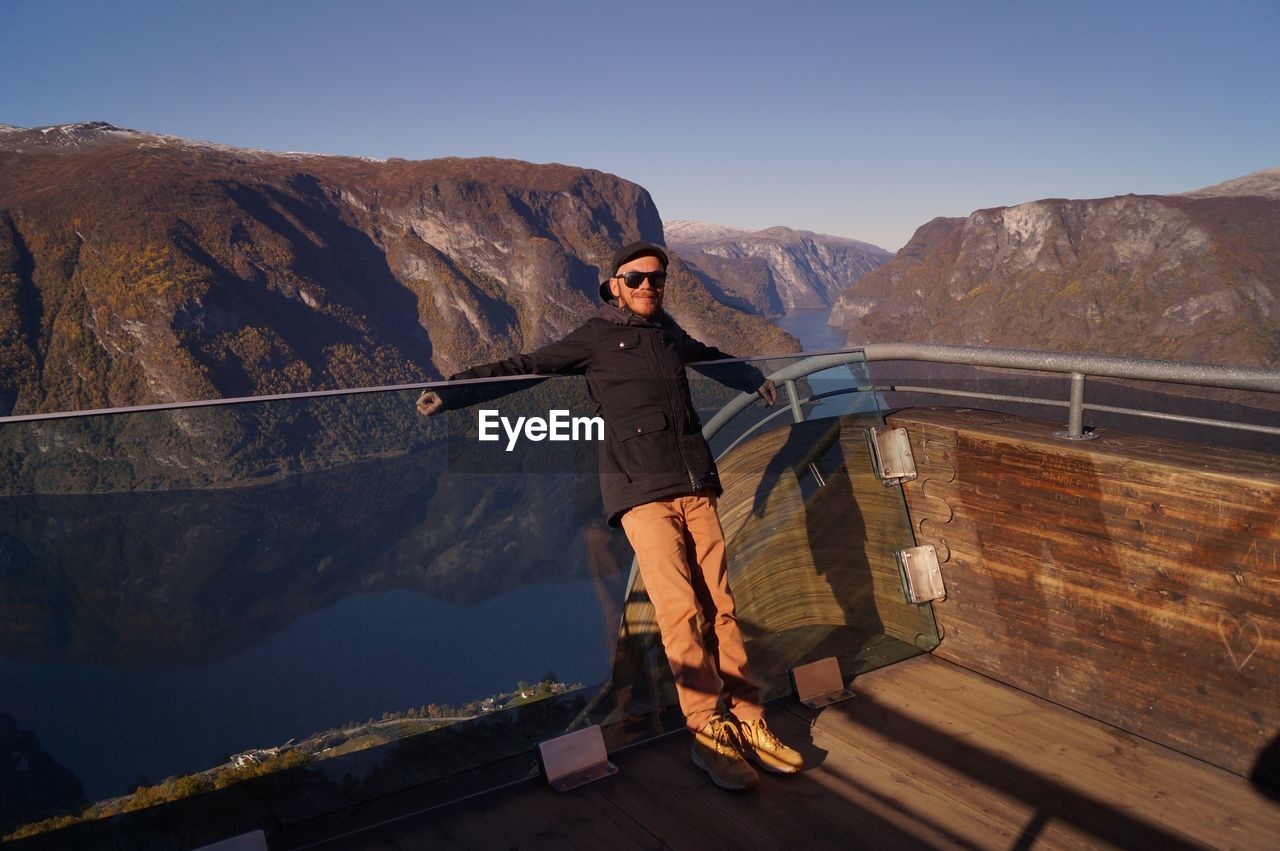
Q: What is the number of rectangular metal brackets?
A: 5